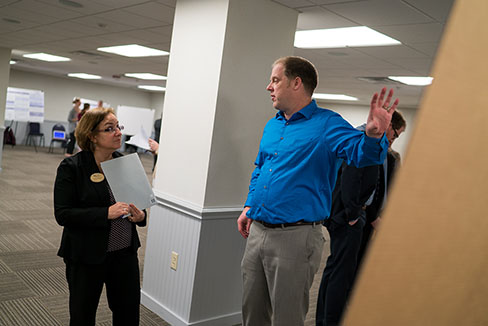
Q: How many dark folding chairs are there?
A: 2